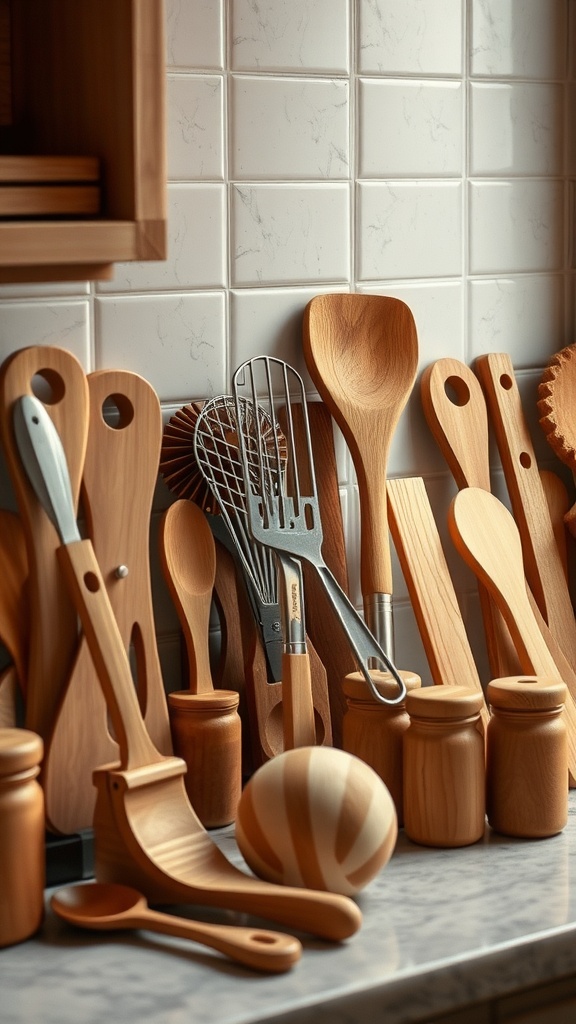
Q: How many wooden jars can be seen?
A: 5